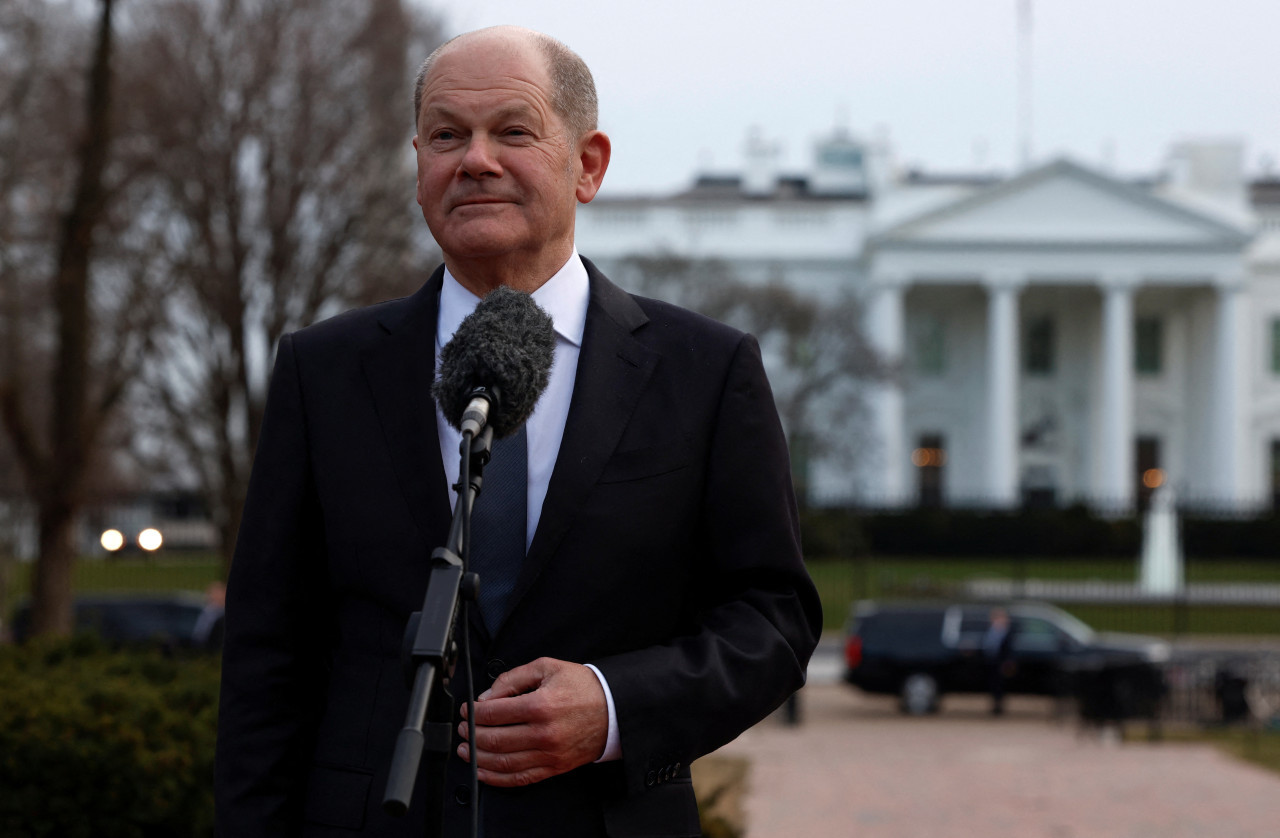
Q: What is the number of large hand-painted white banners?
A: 0